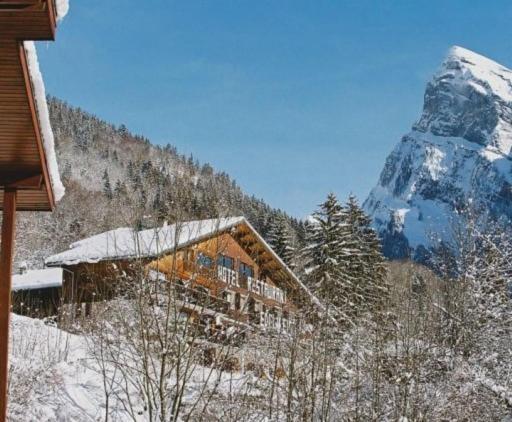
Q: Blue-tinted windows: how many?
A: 3